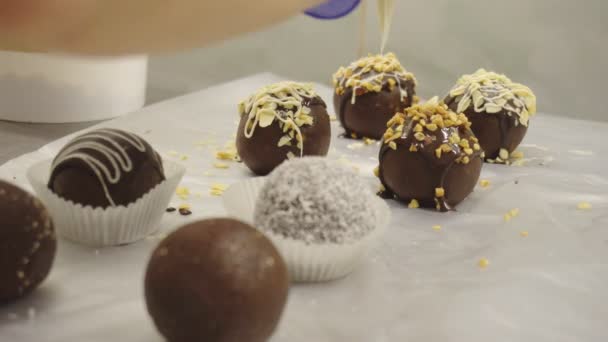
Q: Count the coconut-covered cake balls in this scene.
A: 1